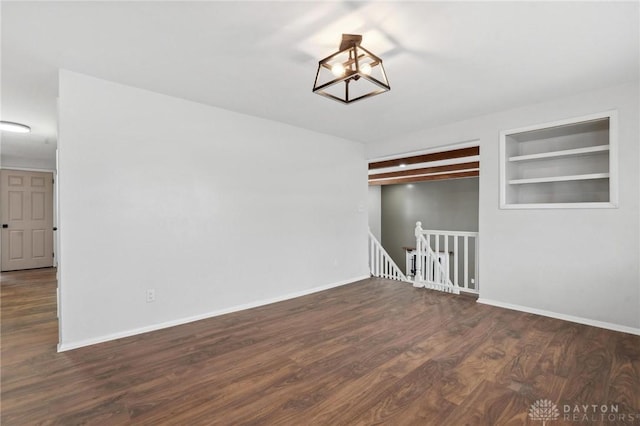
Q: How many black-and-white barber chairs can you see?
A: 0